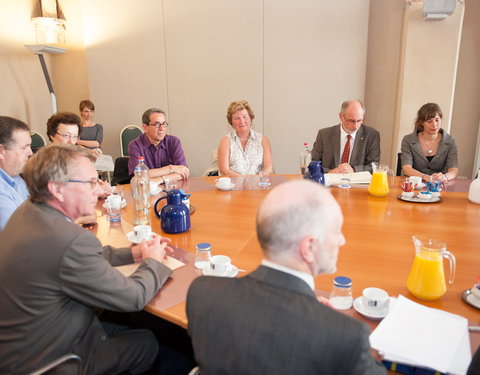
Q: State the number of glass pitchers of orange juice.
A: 2